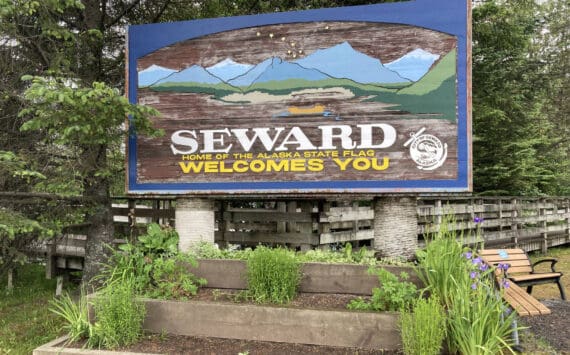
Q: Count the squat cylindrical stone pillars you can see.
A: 2